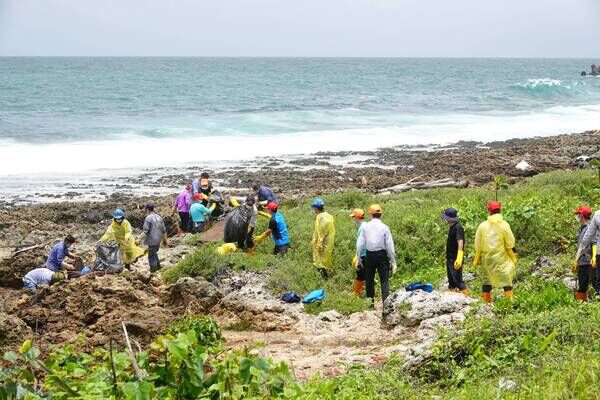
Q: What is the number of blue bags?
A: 3